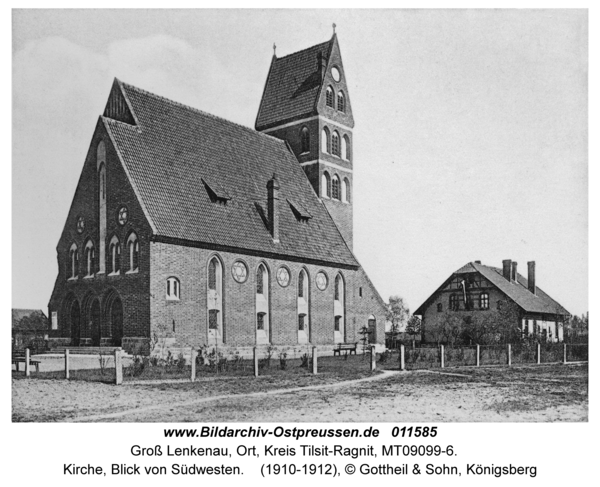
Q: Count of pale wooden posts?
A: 13